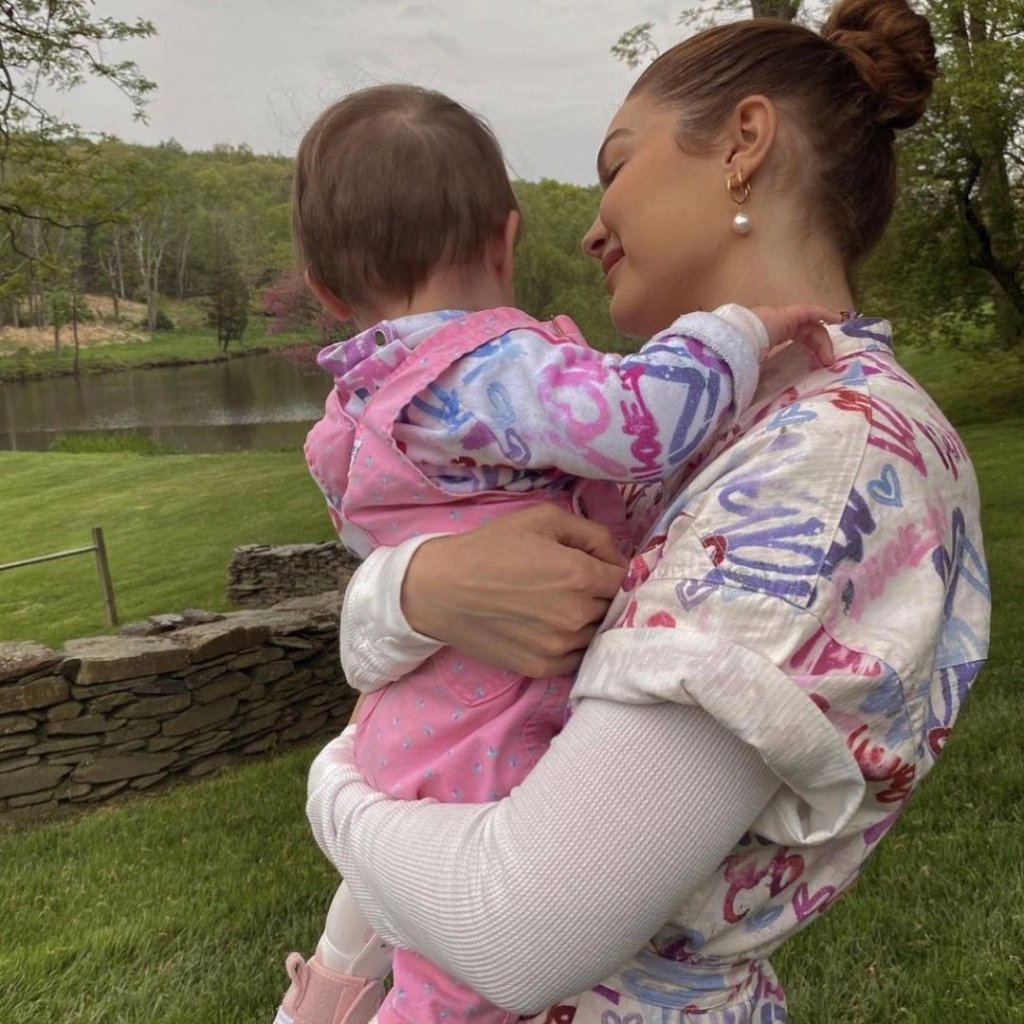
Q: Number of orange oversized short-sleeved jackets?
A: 0